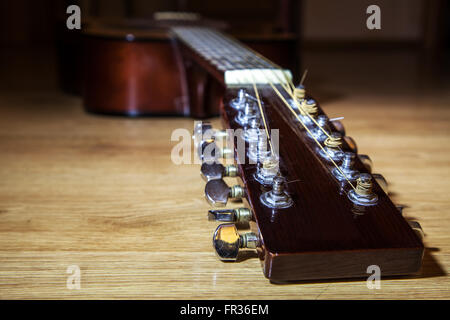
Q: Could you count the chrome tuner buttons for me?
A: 12